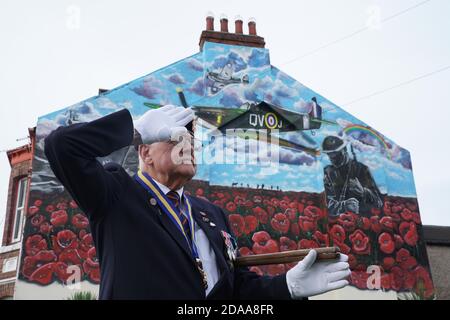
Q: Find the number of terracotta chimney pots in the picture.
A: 4